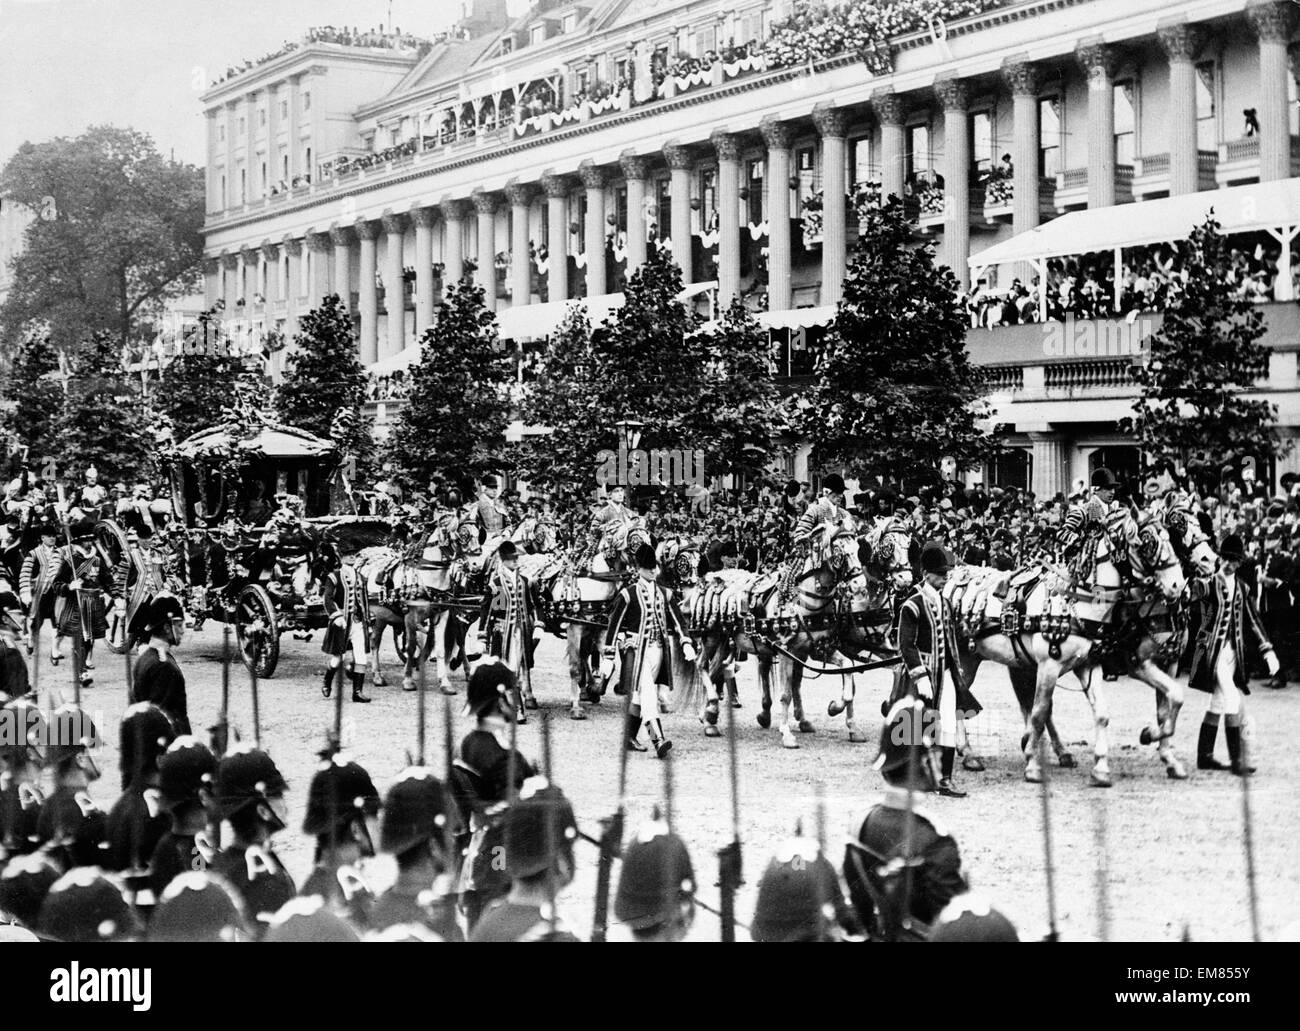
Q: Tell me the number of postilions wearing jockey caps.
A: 4